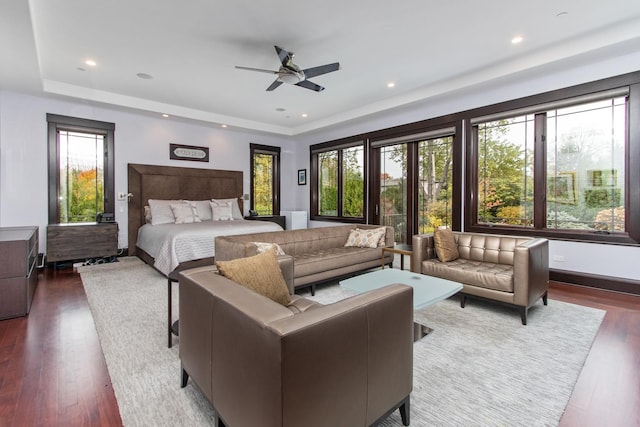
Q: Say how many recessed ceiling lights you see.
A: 6